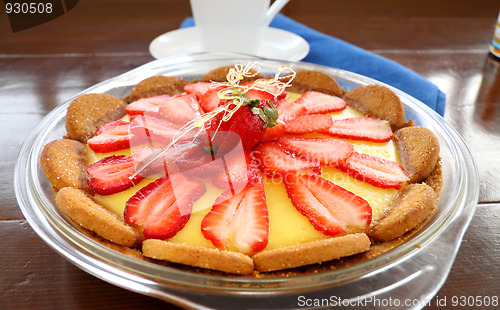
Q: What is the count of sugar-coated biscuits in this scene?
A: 11